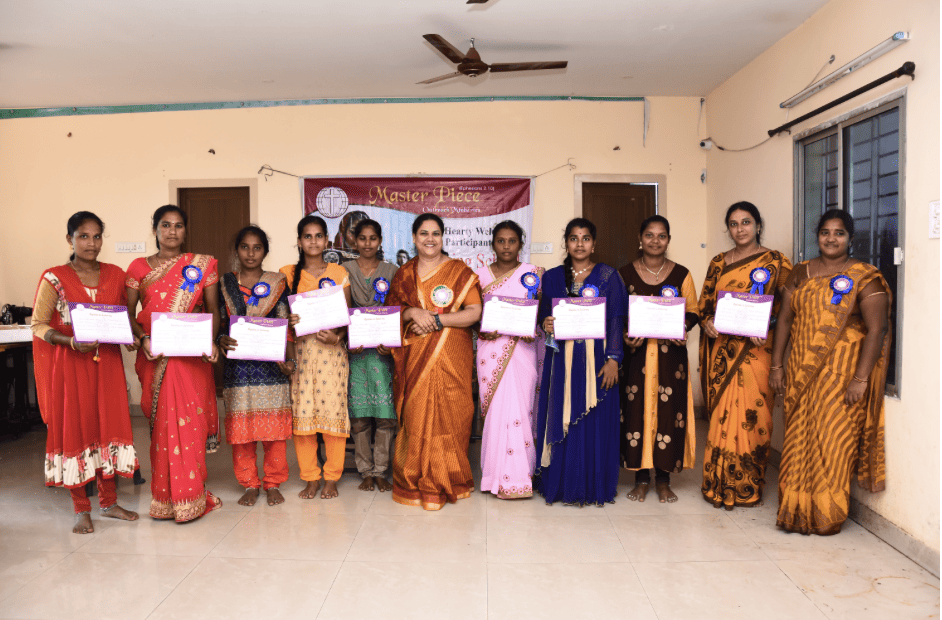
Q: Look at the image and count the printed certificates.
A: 9